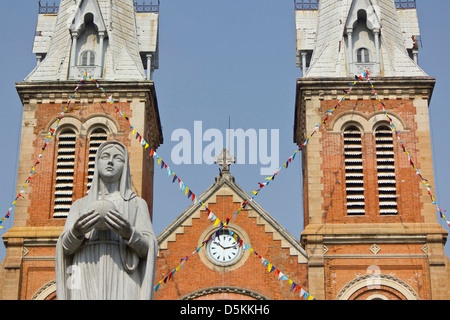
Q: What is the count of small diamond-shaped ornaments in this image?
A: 4